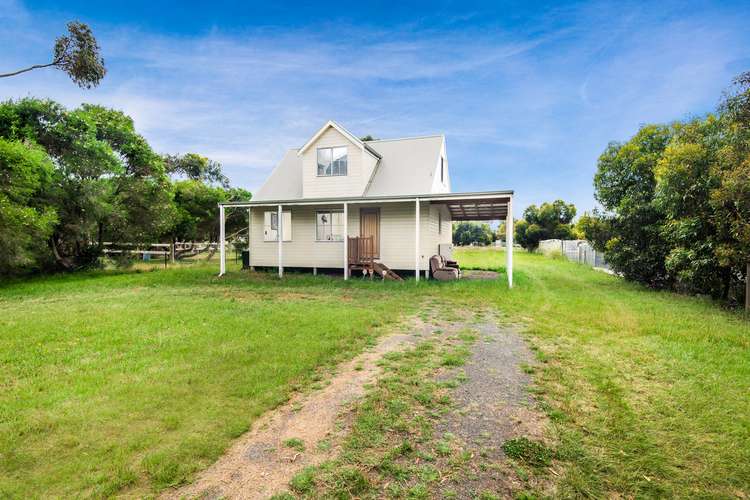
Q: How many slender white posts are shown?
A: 5